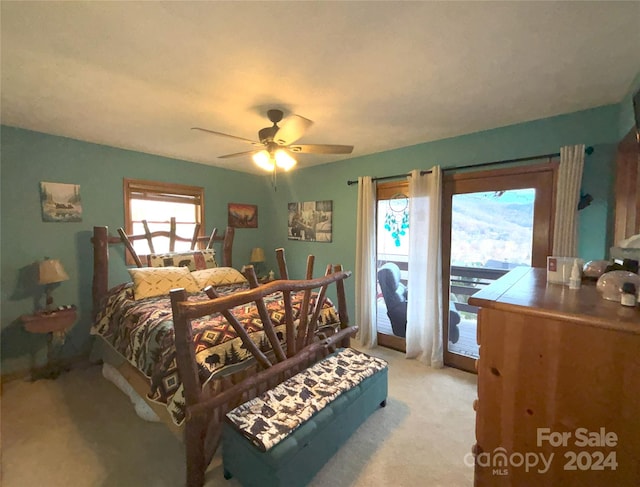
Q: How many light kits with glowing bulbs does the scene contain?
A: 1